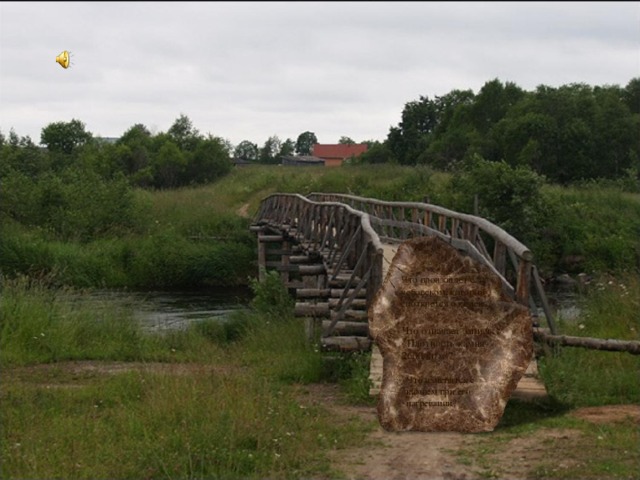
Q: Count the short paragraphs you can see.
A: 3